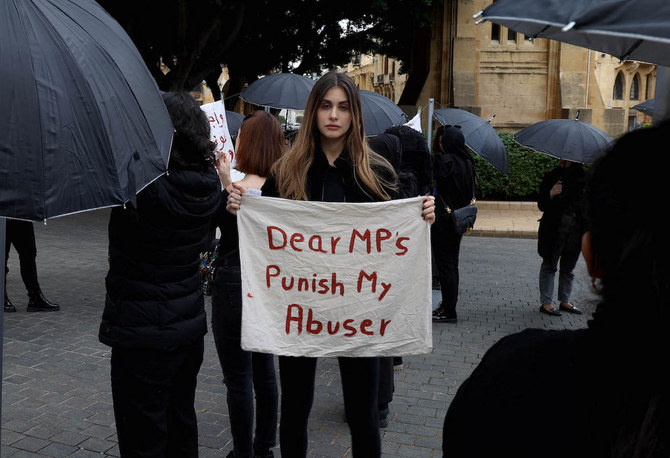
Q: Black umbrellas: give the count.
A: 8